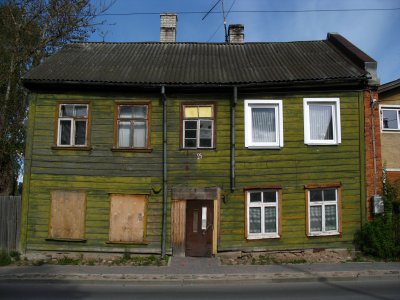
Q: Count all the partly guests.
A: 0